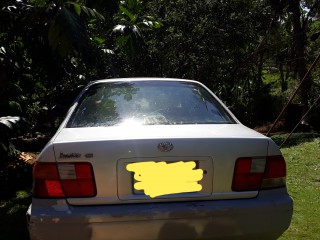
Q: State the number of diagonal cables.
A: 2